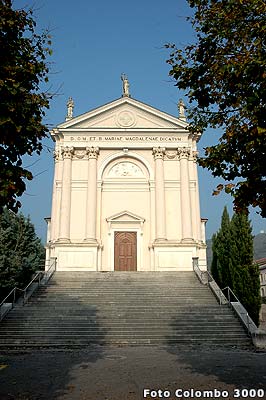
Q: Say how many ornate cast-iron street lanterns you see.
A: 0